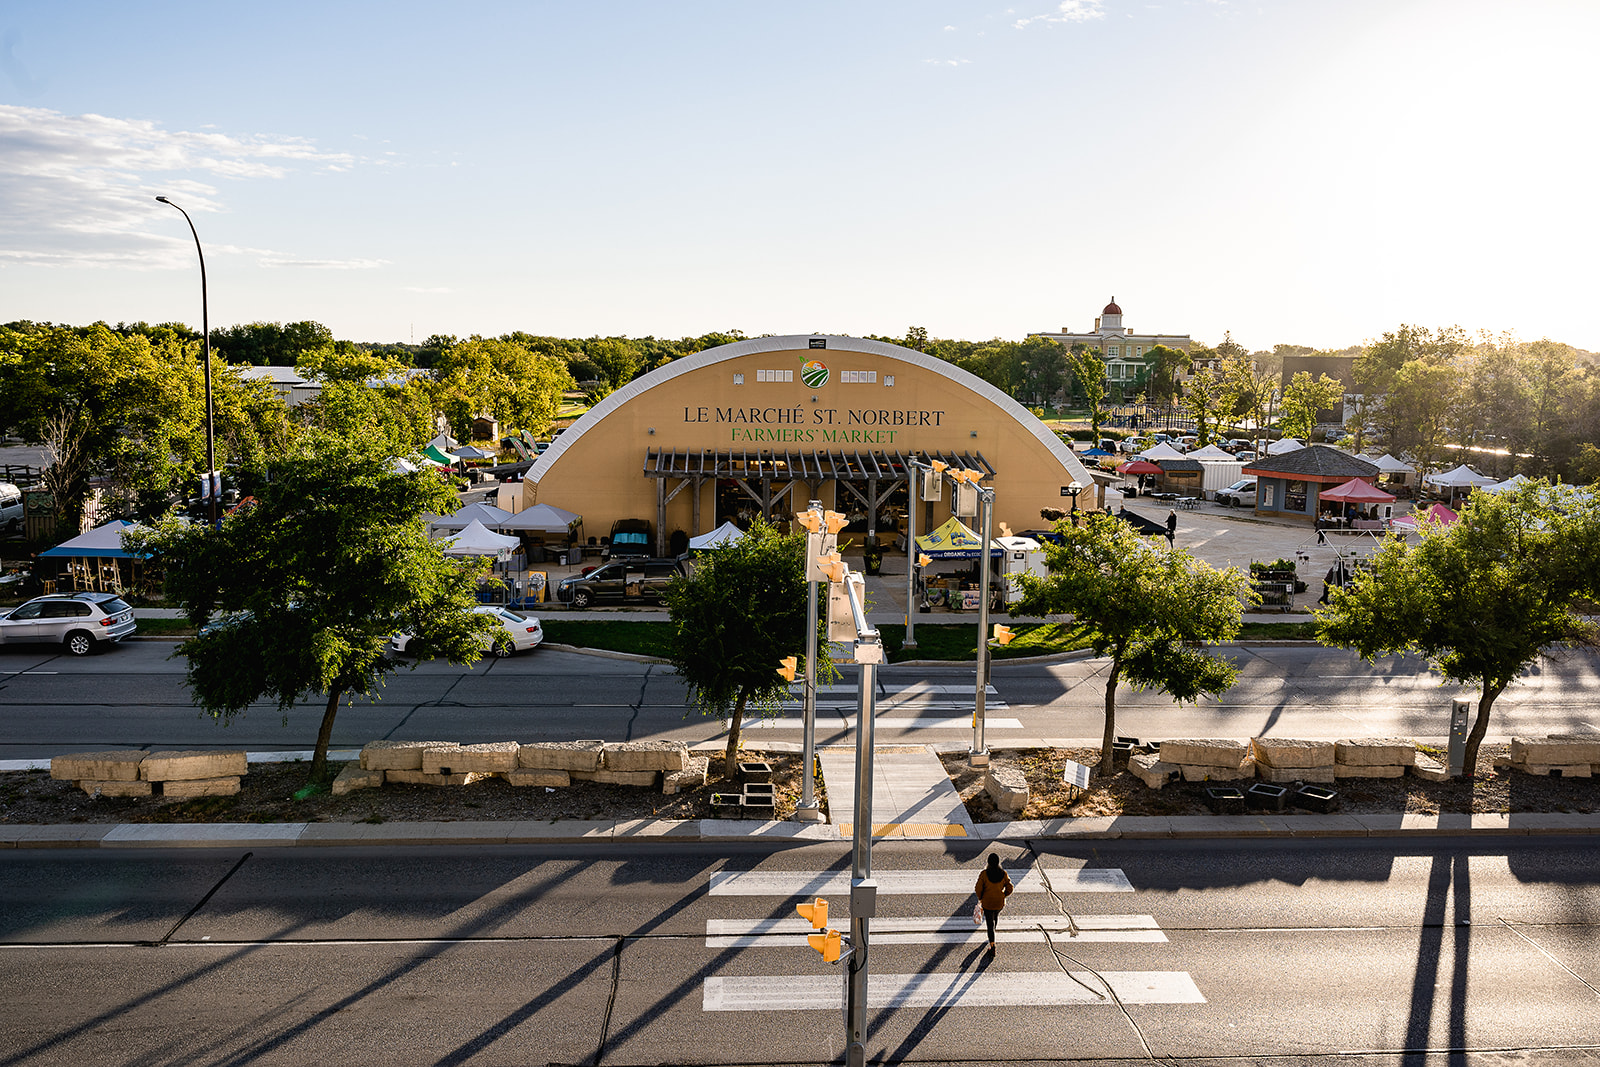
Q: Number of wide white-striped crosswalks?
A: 2